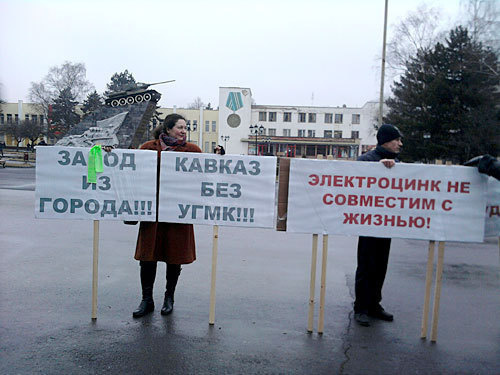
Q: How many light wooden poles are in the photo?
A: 6